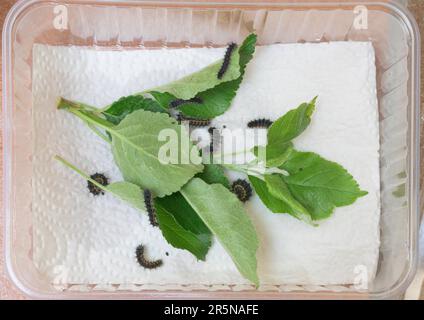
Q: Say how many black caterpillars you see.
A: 9